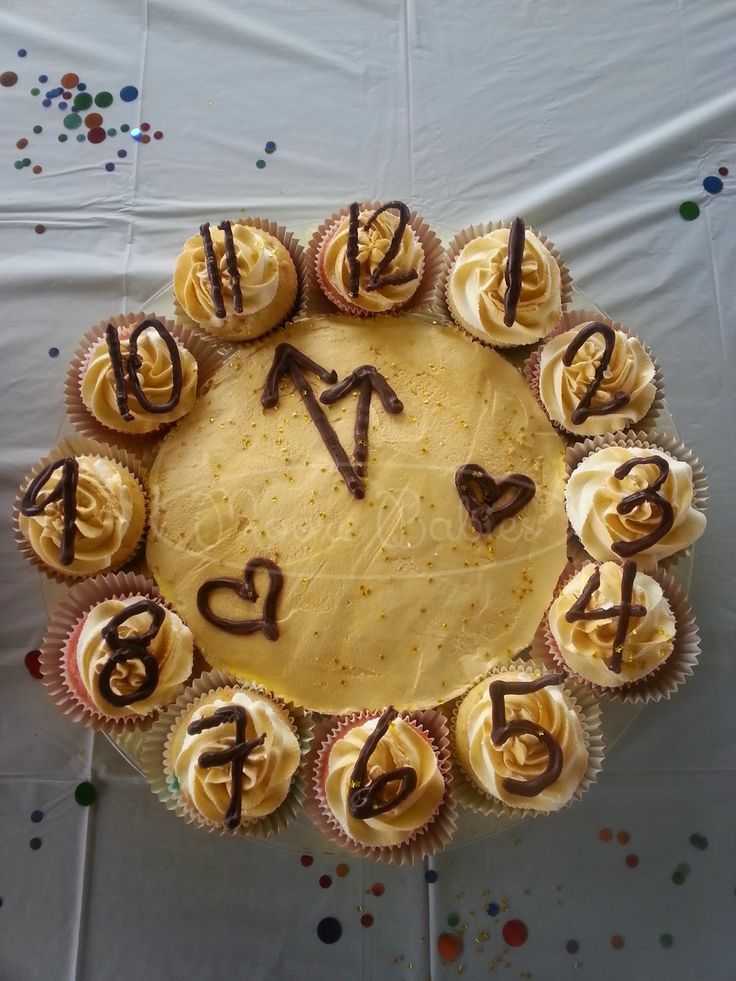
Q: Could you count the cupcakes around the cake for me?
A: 12